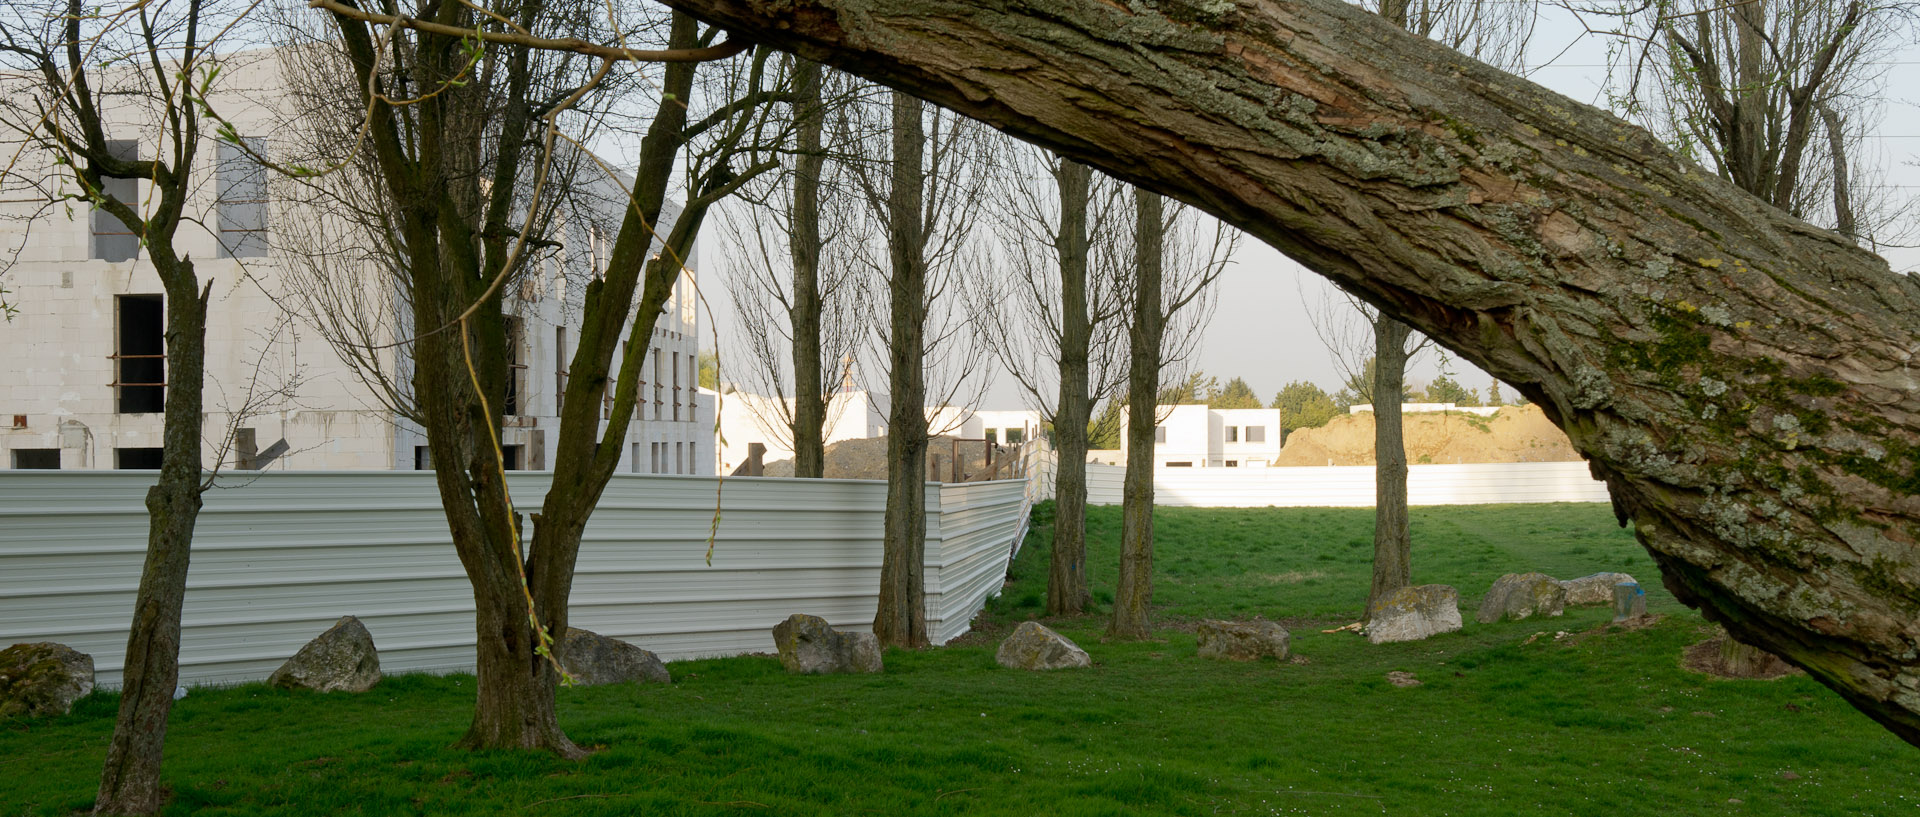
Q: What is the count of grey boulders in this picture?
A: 9